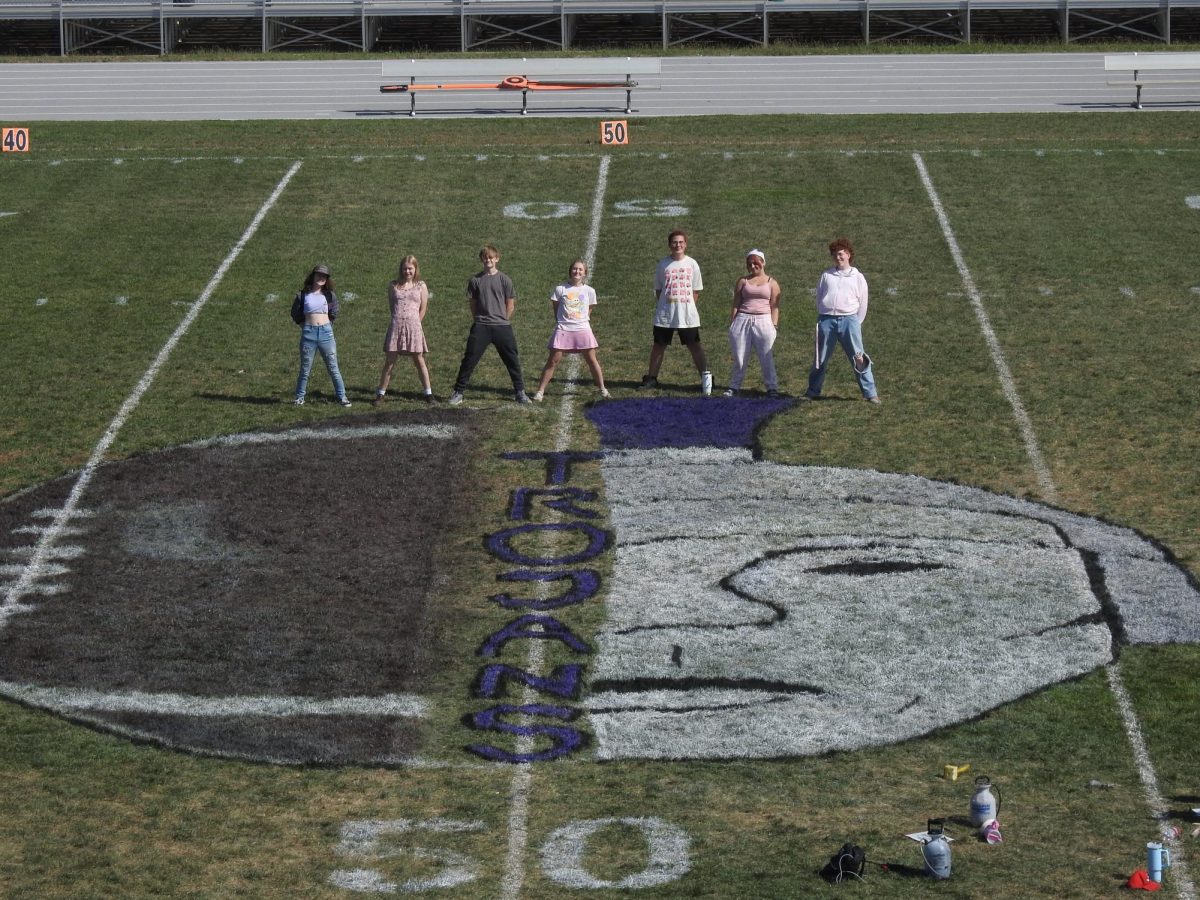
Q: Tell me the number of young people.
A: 7